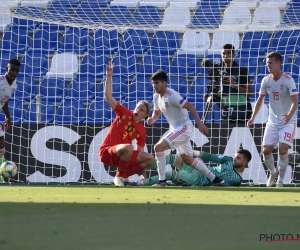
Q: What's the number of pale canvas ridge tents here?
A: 0